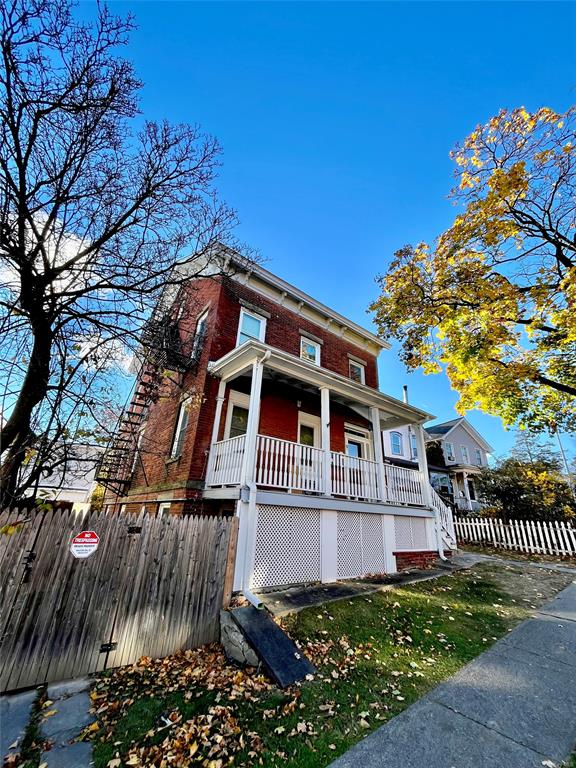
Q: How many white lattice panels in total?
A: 3